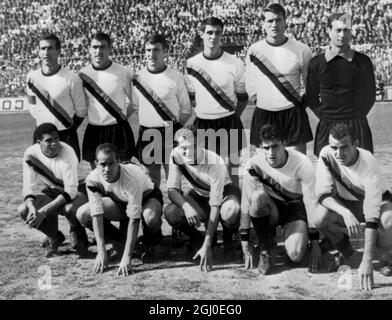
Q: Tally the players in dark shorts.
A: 11